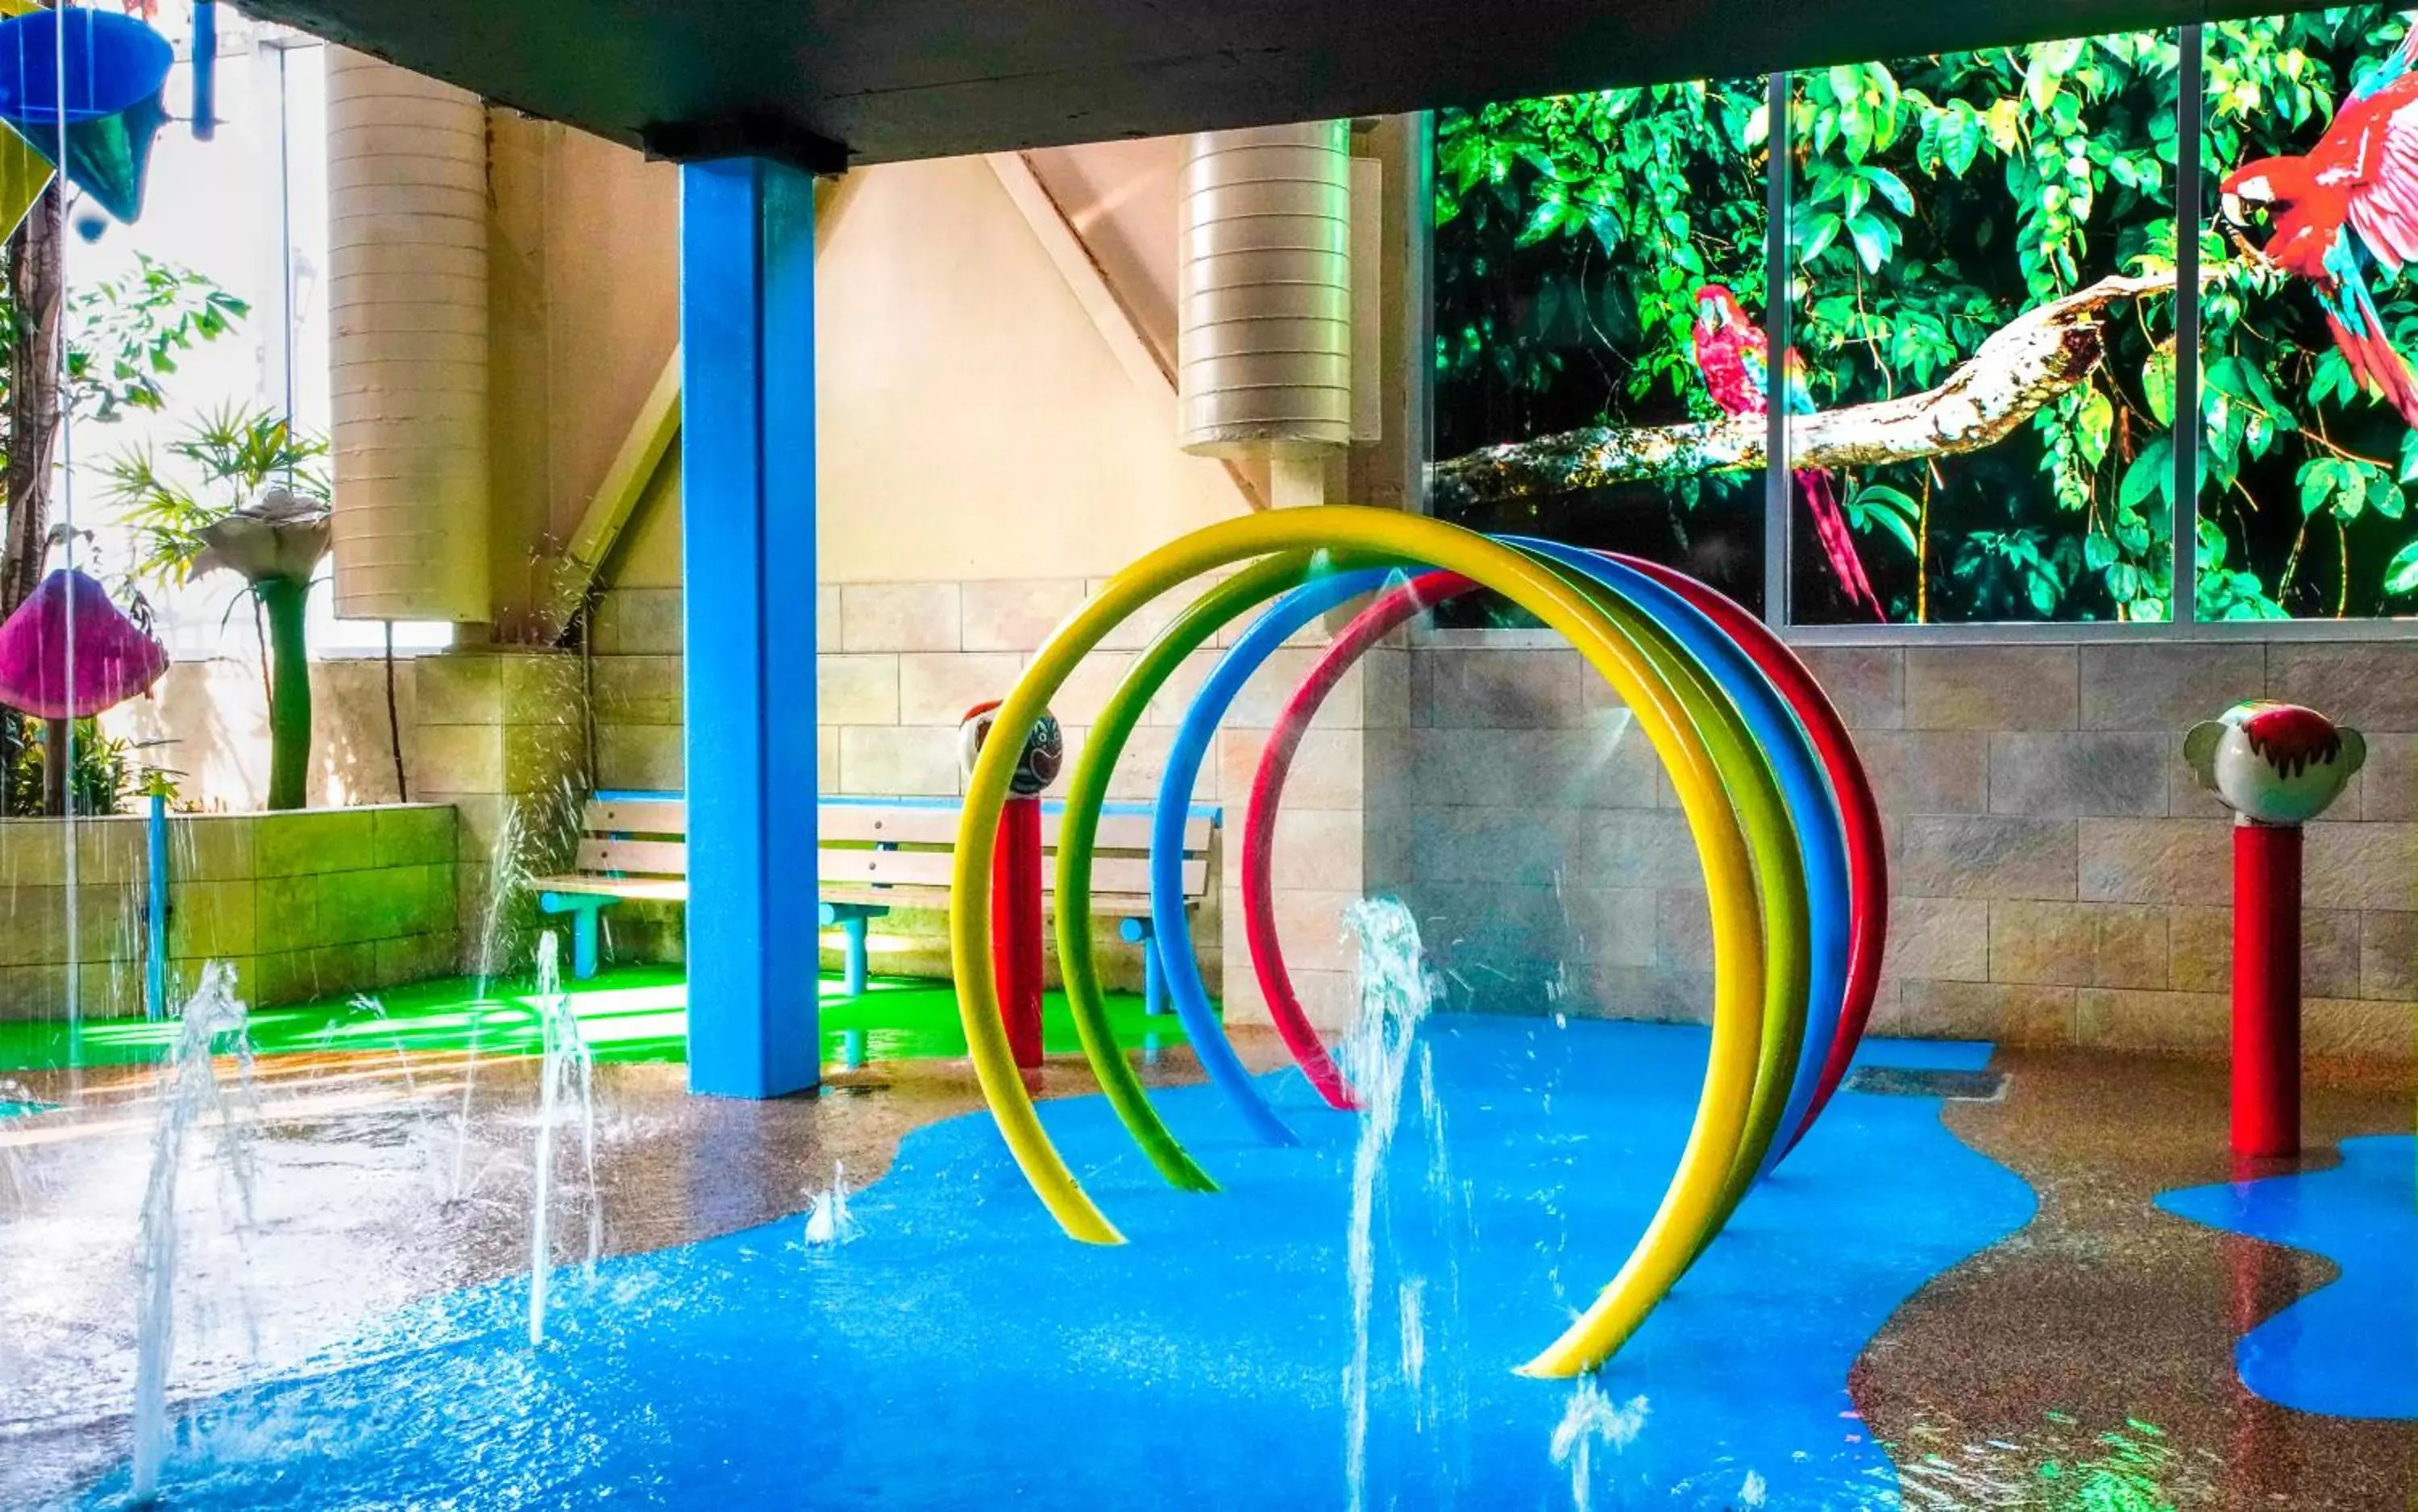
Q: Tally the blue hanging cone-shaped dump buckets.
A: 1